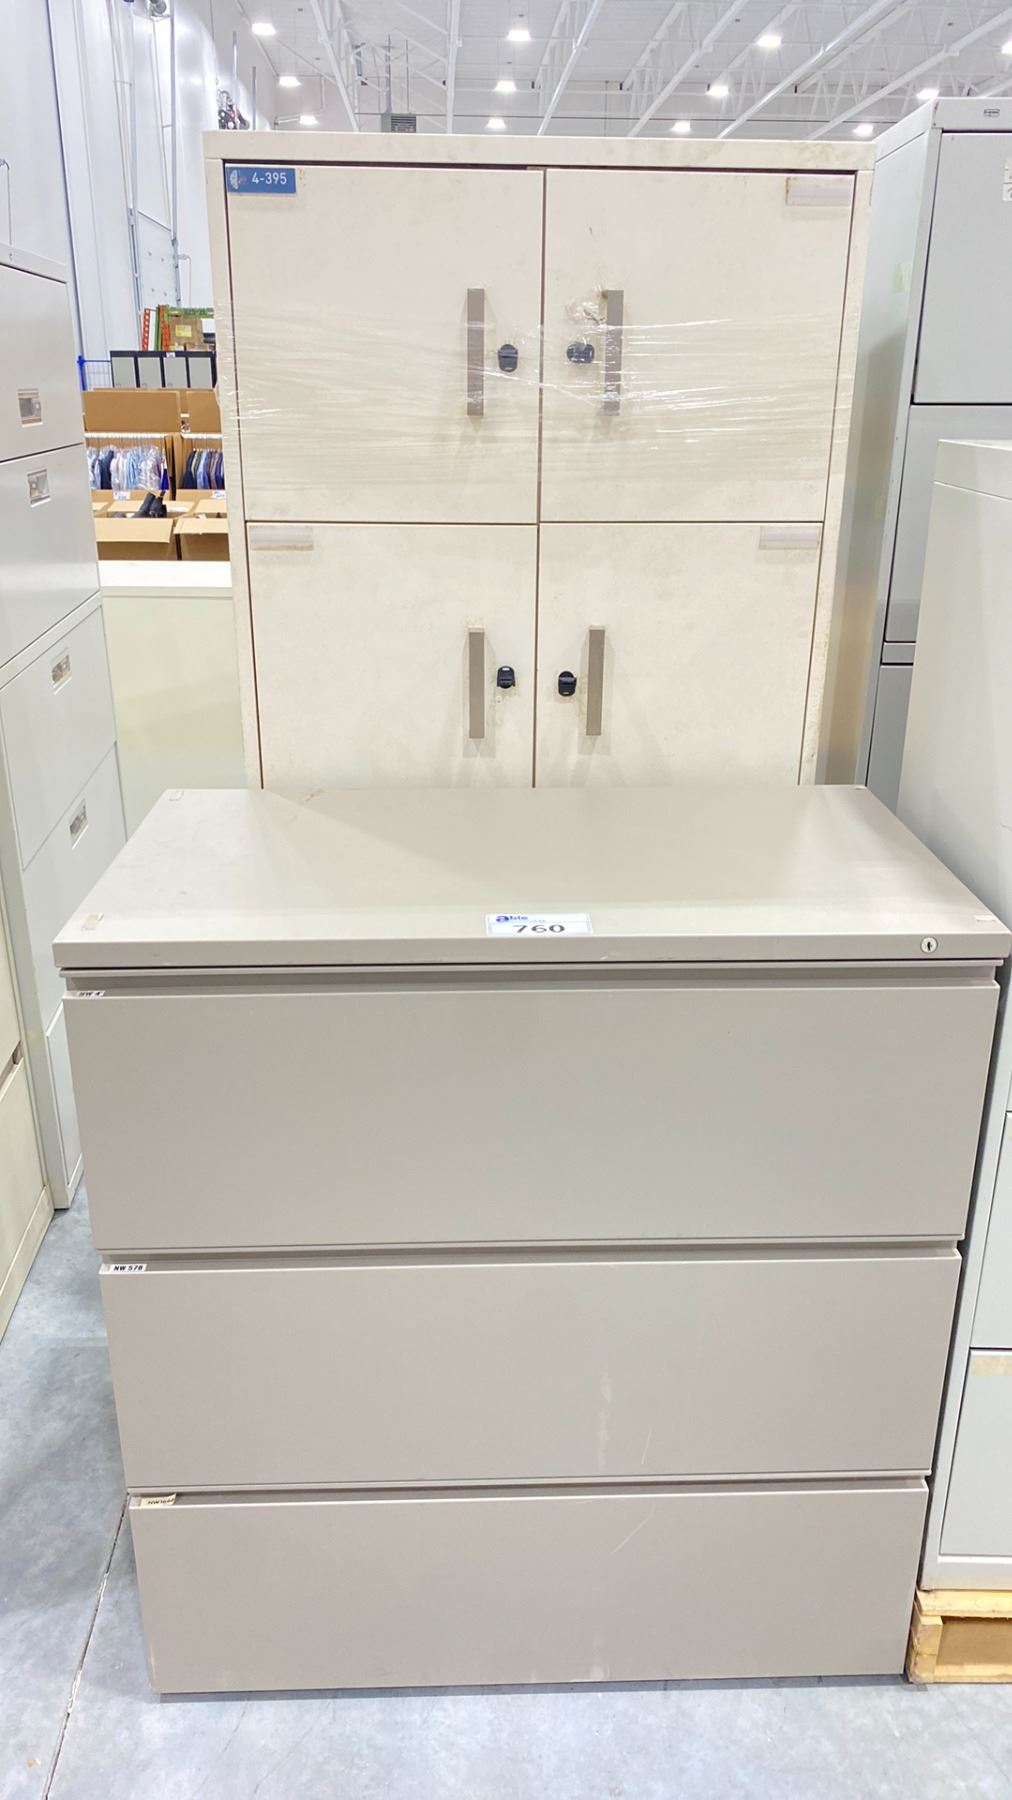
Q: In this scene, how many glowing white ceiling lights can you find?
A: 12